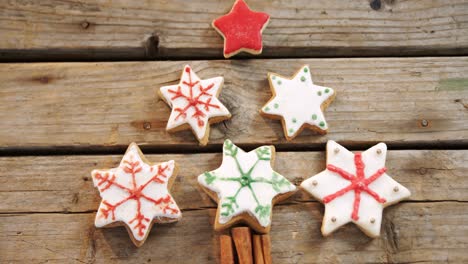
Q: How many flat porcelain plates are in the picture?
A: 0